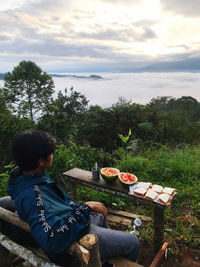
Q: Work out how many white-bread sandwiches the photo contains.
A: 6